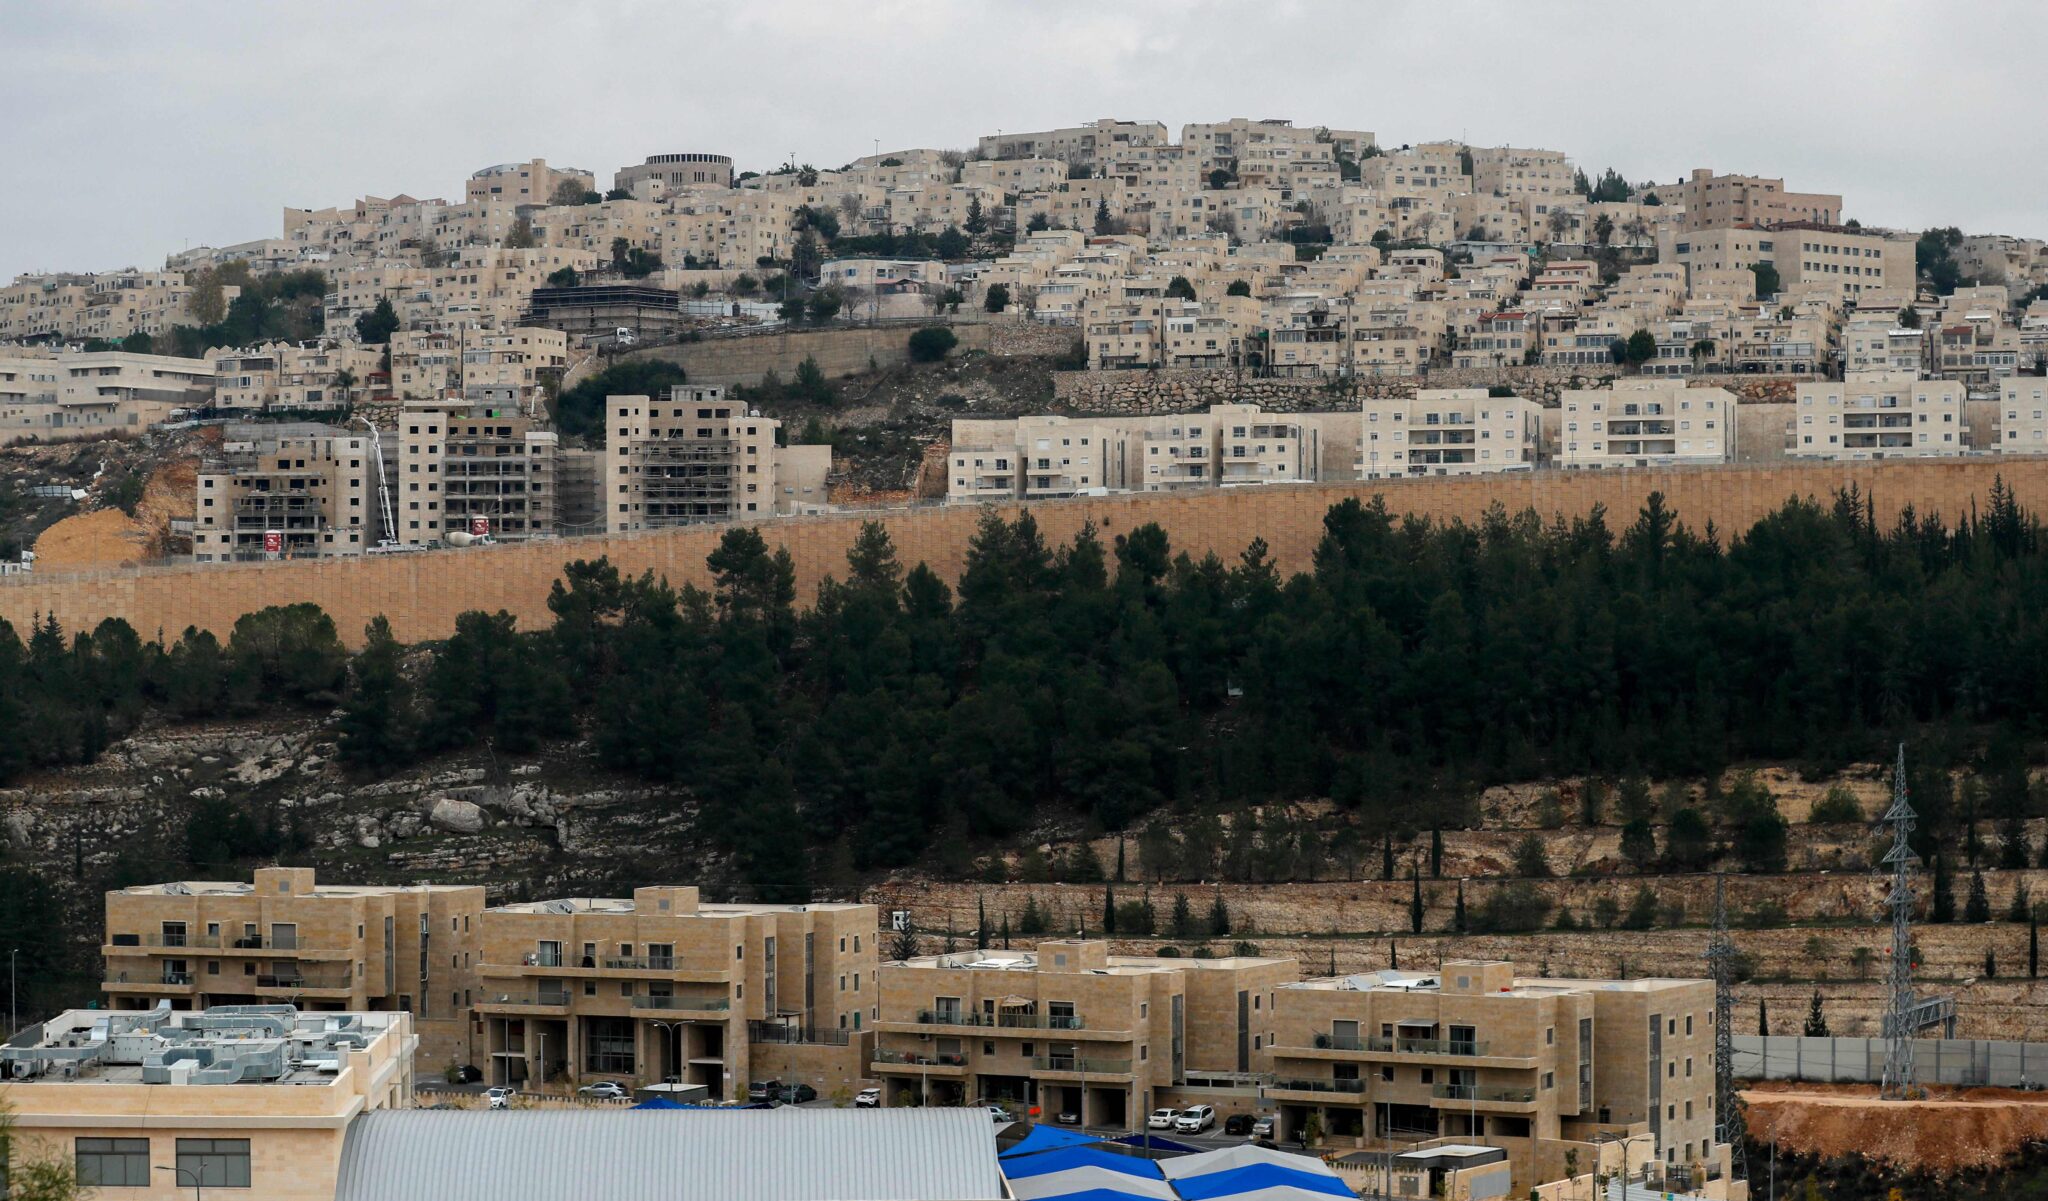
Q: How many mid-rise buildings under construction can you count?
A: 3